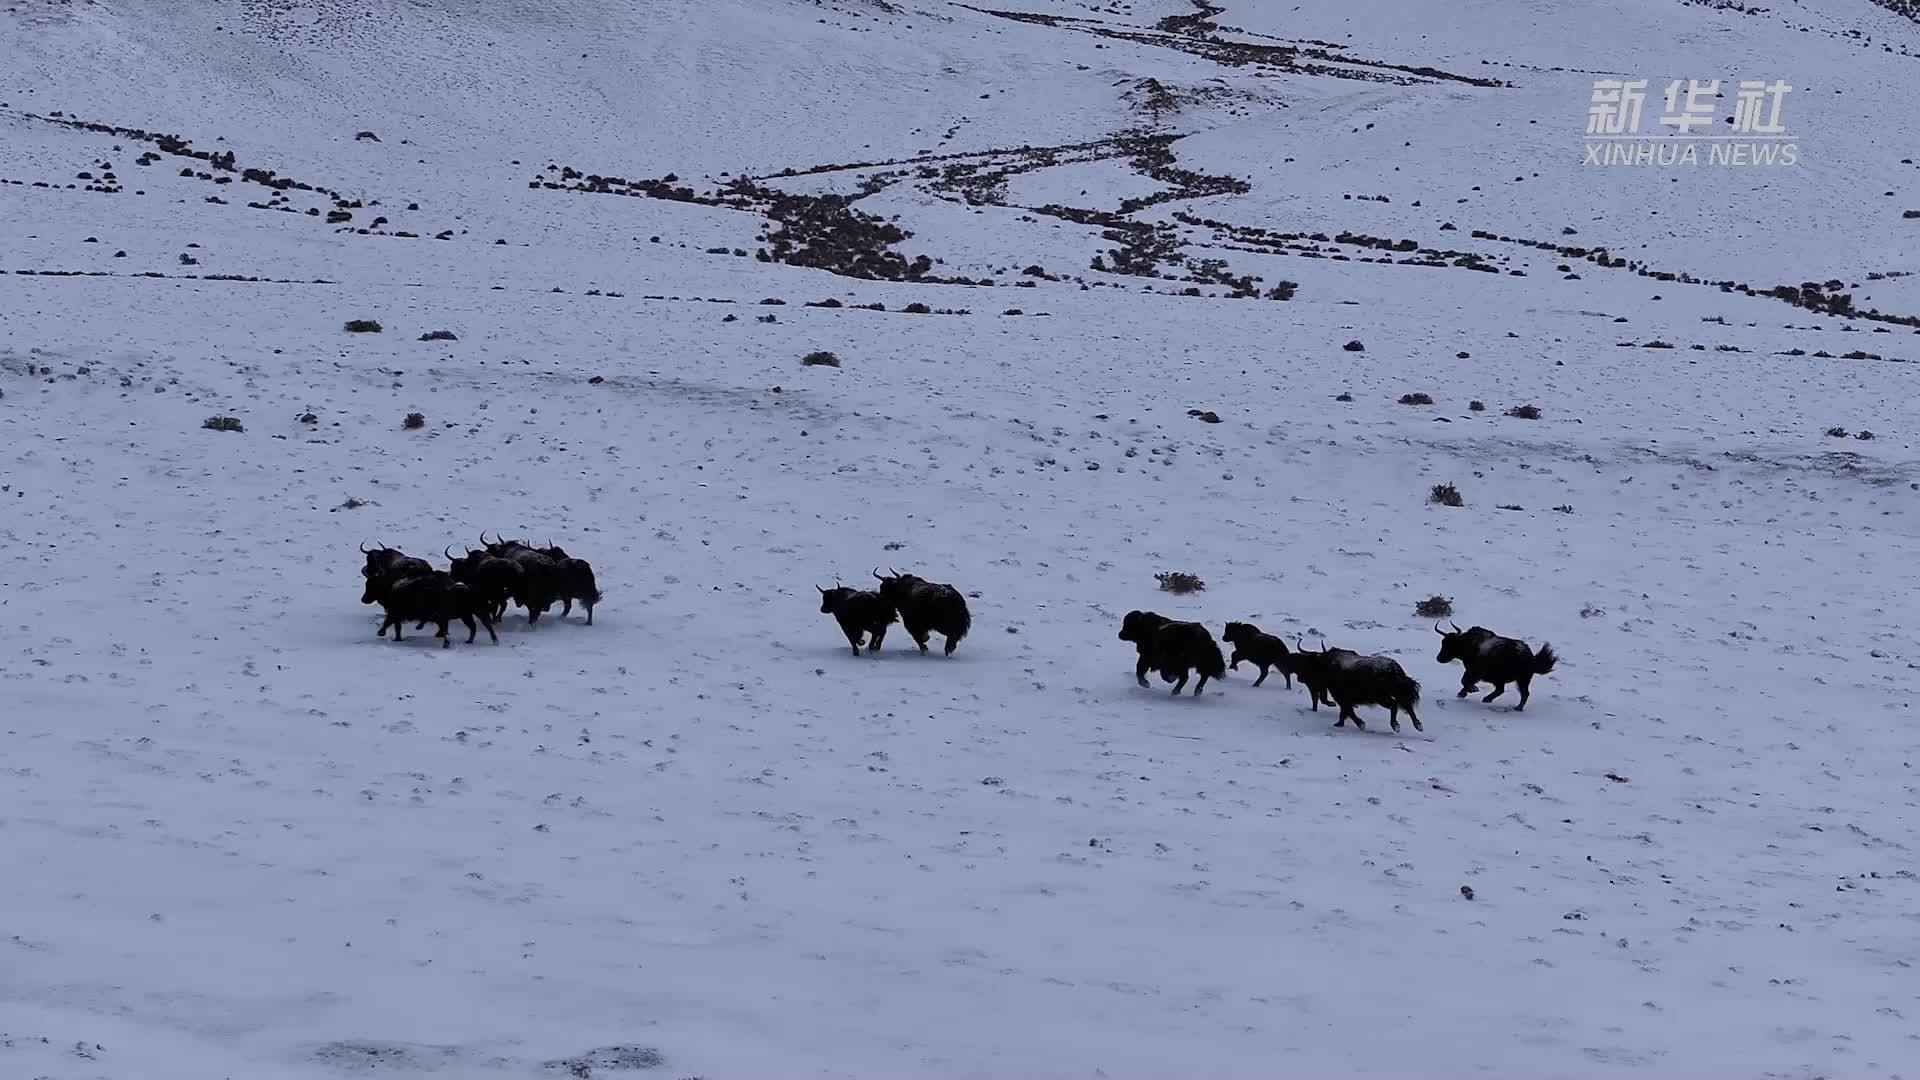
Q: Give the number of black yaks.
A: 13